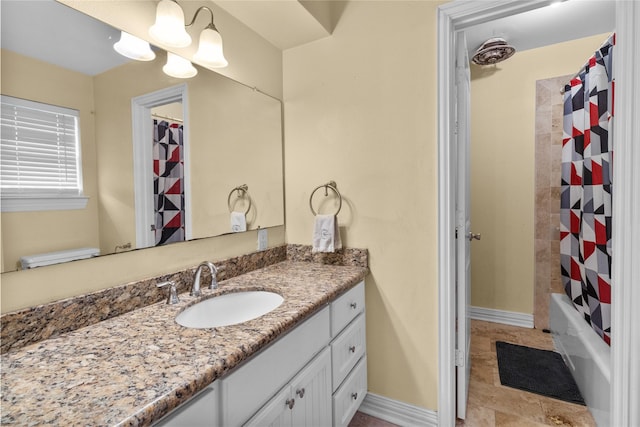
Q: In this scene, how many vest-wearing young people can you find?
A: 0